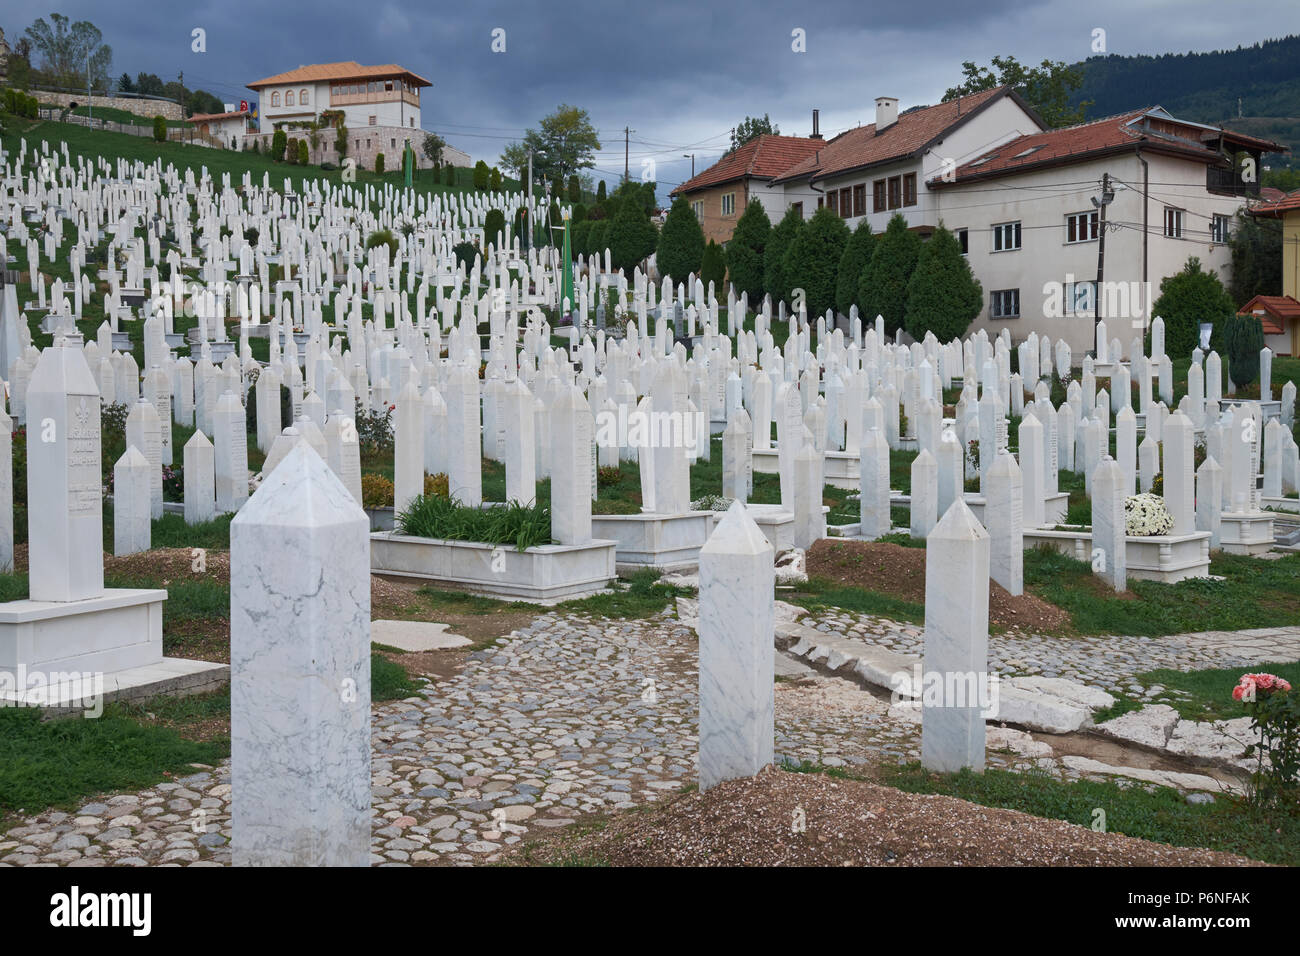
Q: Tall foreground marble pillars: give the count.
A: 3